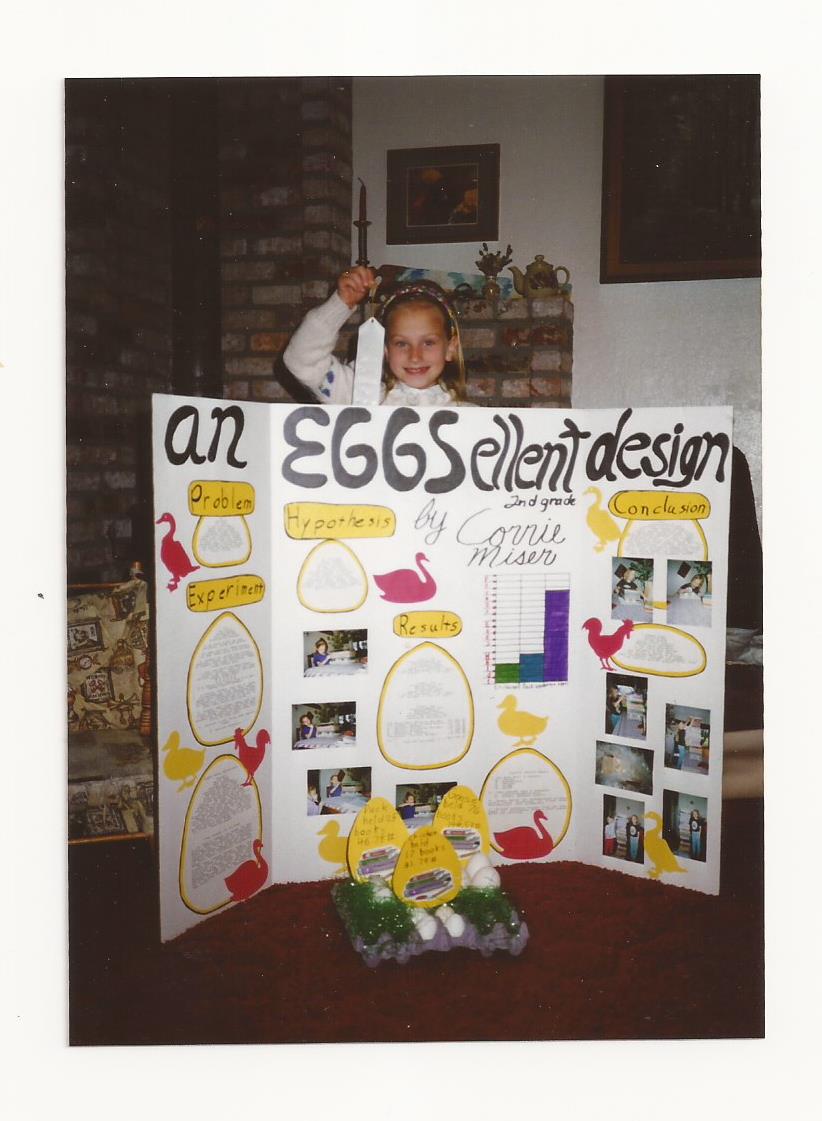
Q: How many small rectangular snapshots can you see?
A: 11